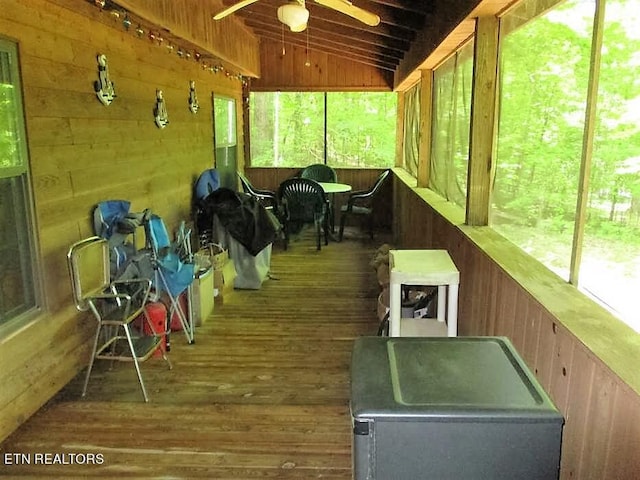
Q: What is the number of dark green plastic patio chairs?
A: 4